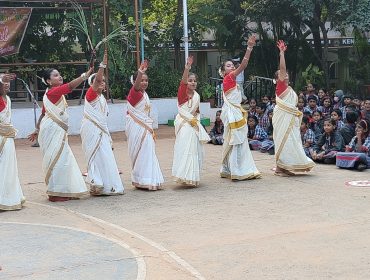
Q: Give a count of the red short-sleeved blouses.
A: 7